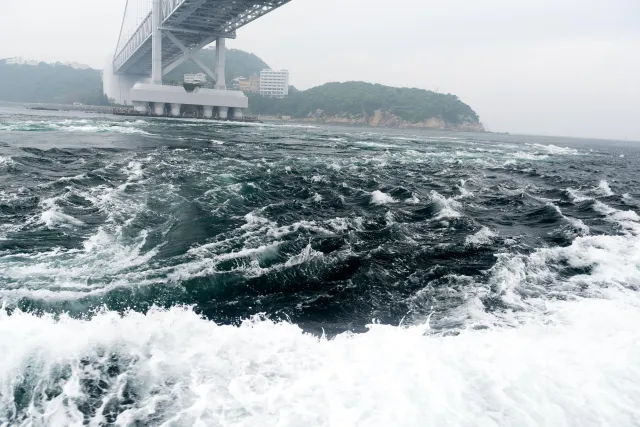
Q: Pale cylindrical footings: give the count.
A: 6